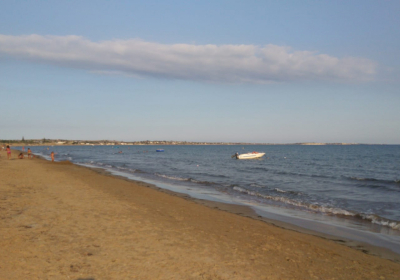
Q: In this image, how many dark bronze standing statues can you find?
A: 0